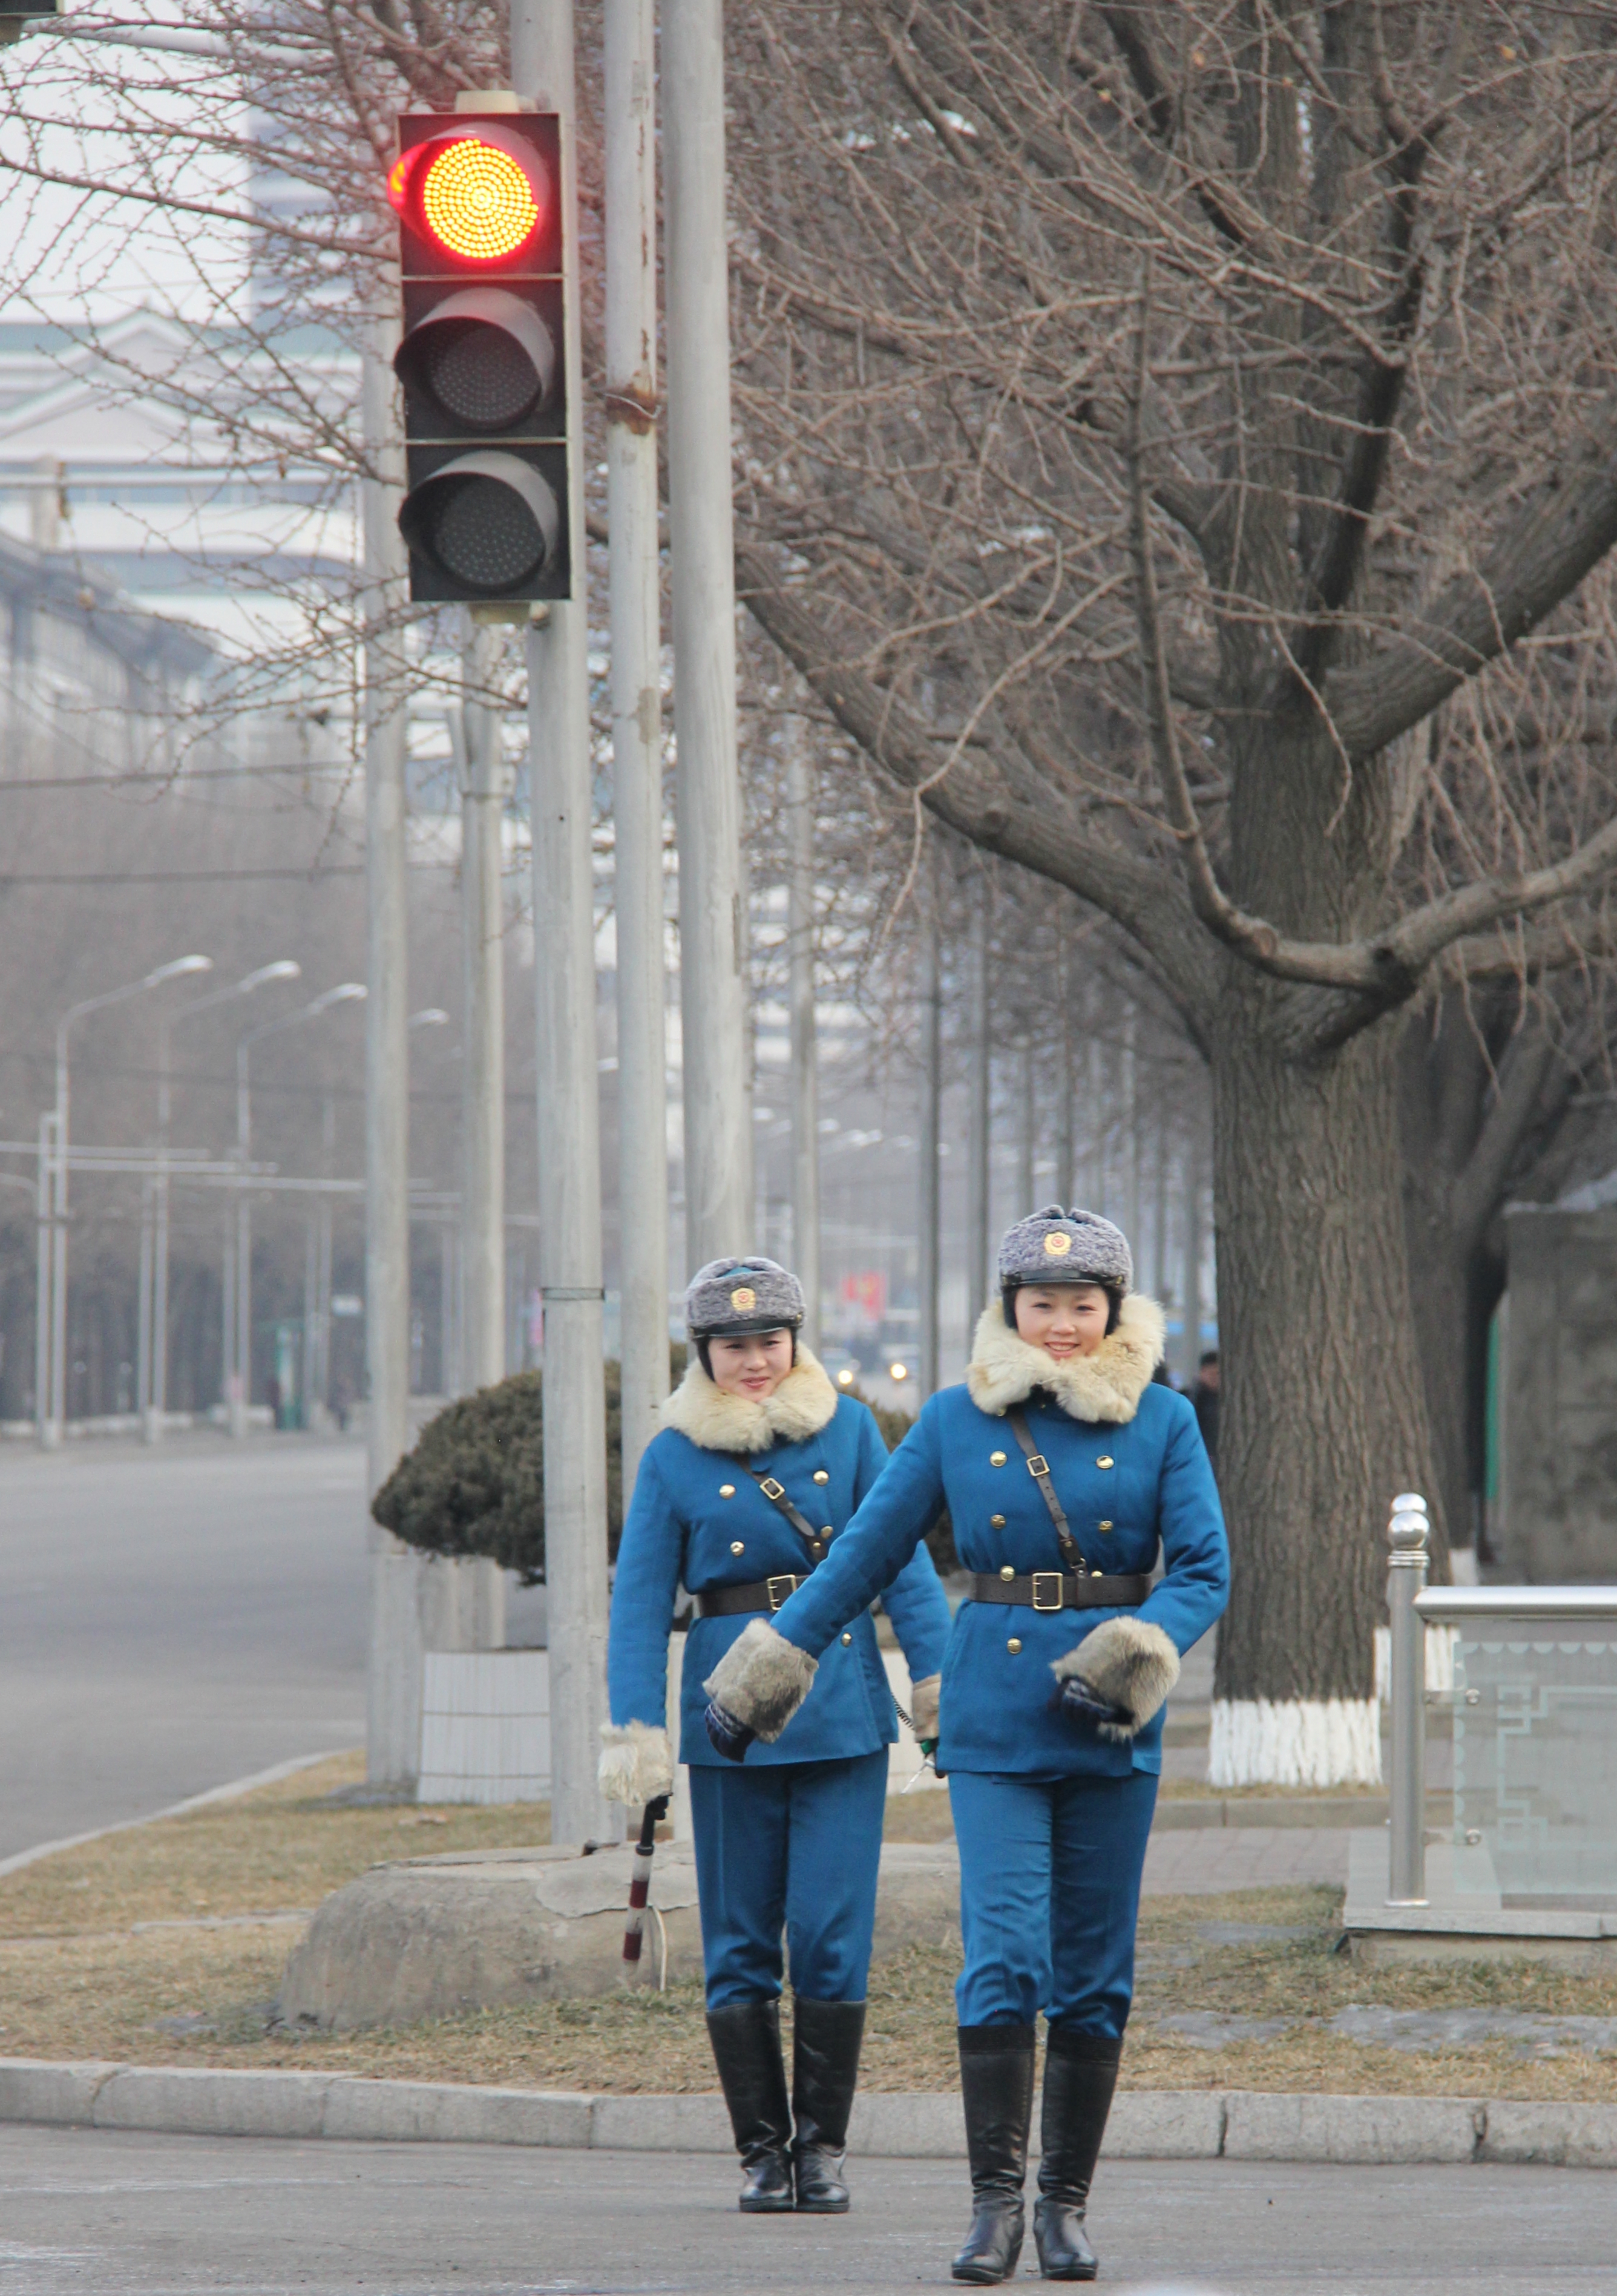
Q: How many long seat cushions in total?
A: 0